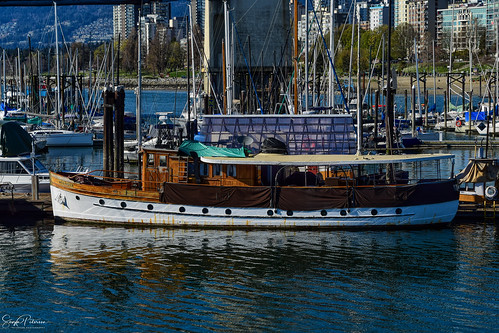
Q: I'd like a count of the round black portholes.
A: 13